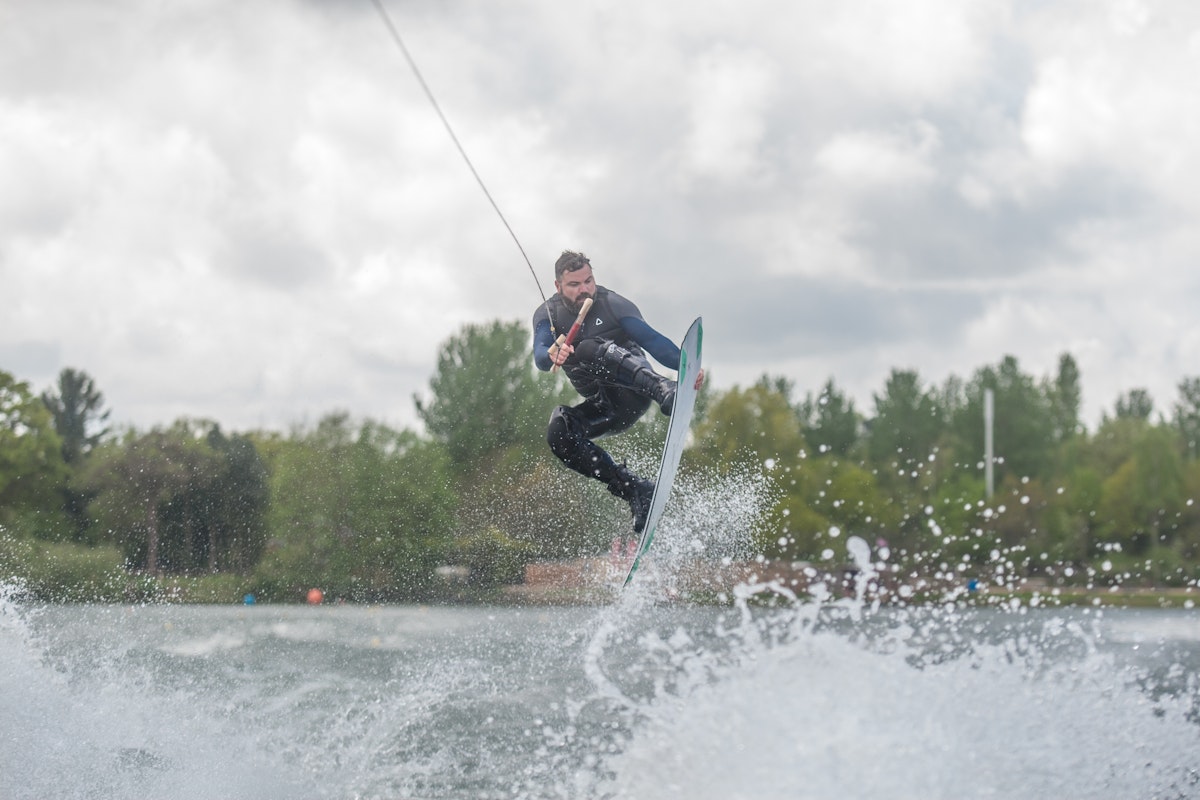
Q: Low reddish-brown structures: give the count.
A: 1